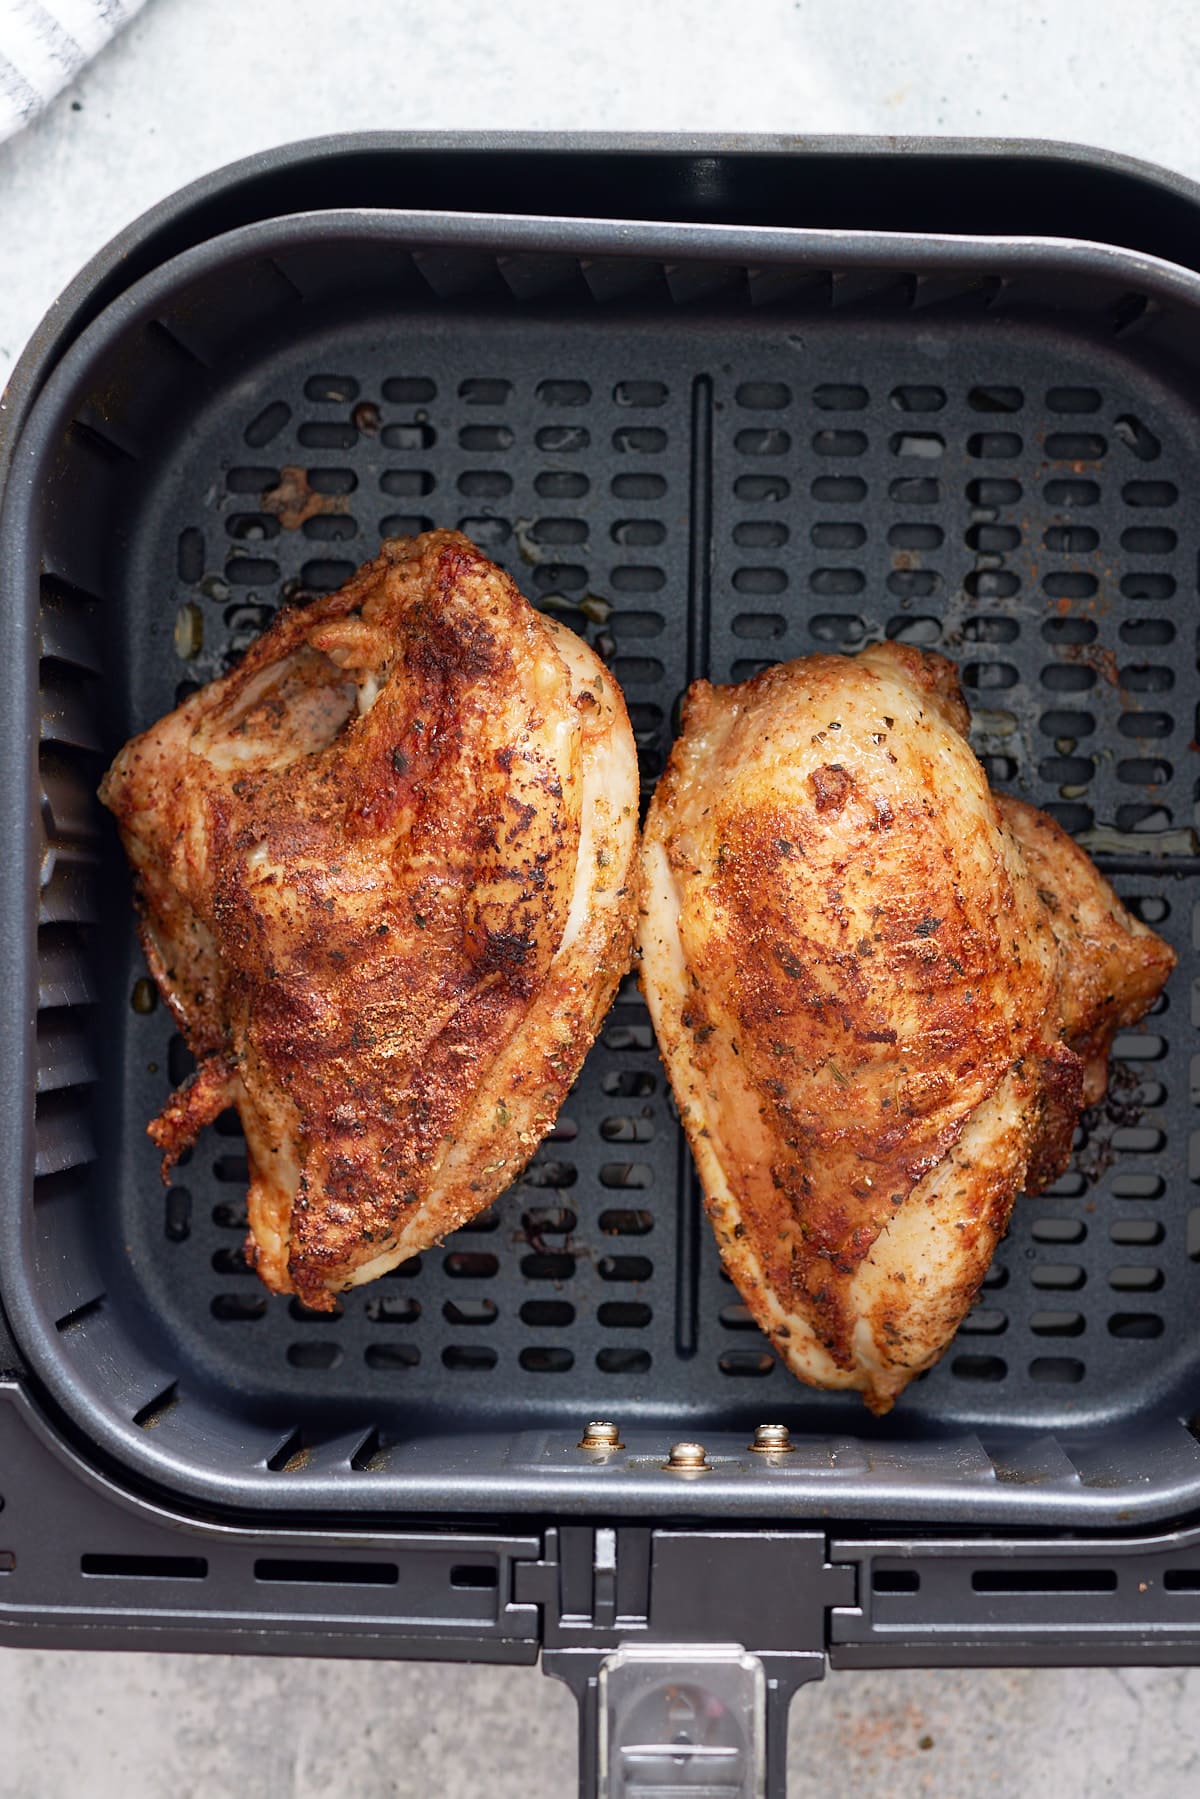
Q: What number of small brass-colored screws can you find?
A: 3